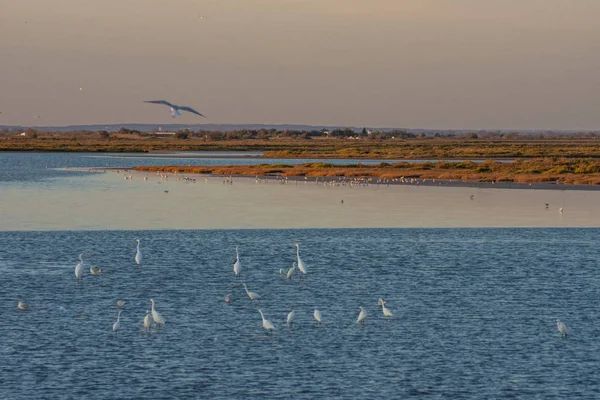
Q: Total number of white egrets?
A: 15